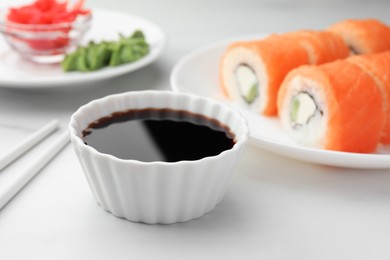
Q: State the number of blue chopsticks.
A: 0